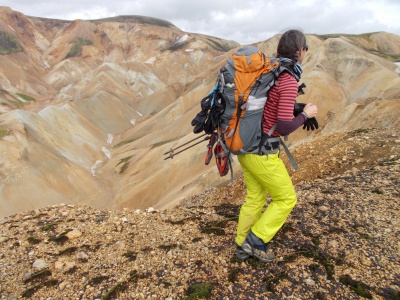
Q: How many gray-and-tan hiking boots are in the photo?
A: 2